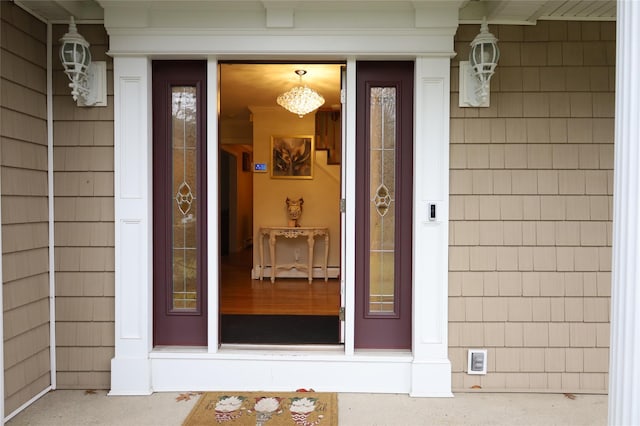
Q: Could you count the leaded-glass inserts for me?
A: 2